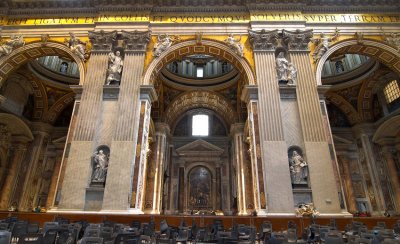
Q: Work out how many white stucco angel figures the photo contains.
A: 6